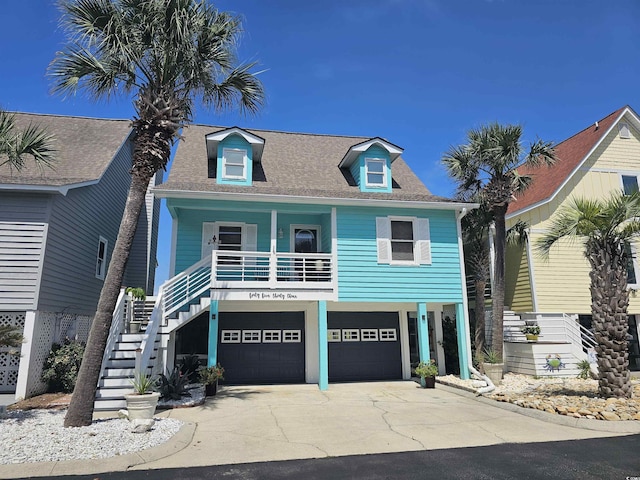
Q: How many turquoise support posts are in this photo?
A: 4